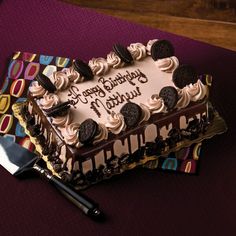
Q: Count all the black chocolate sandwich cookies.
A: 9